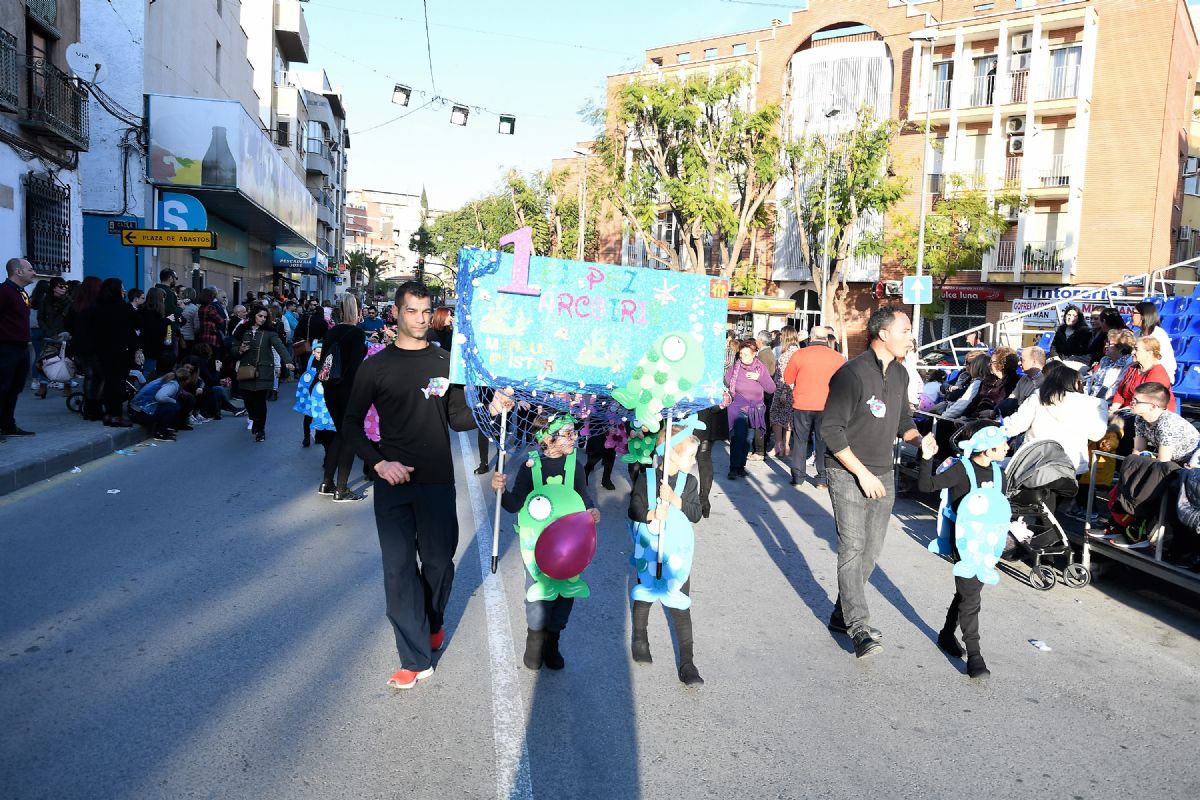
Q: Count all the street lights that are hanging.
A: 3